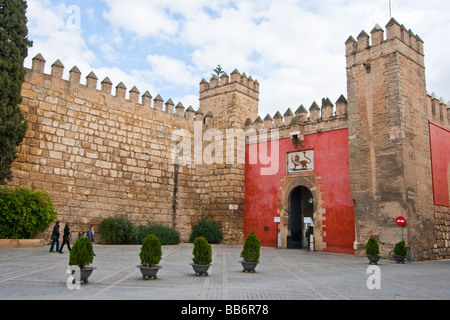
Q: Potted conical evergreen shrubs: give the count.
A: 6